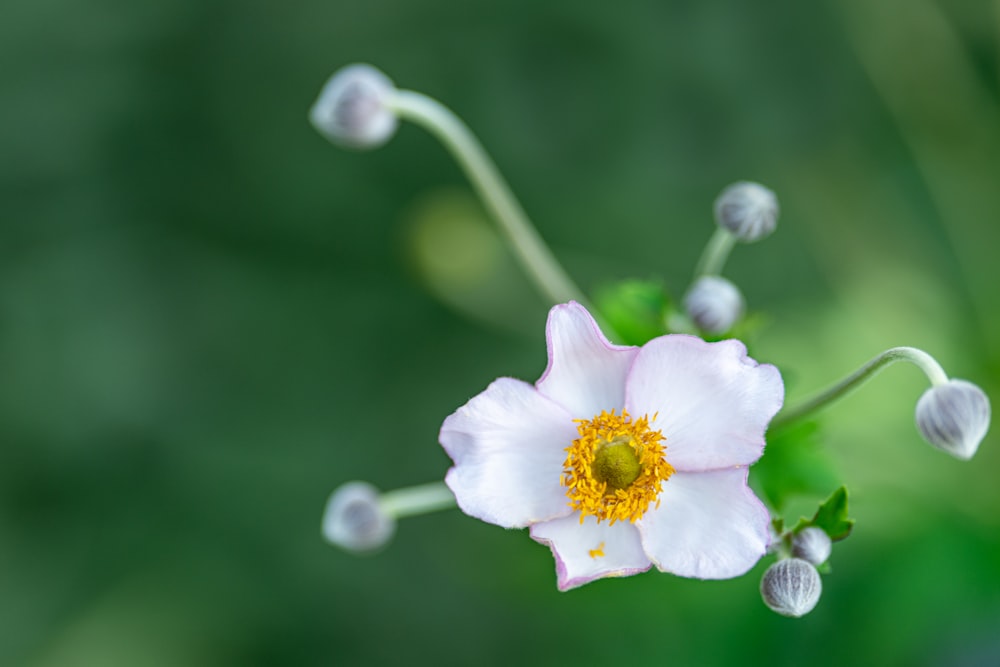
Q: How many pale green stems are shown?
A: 4